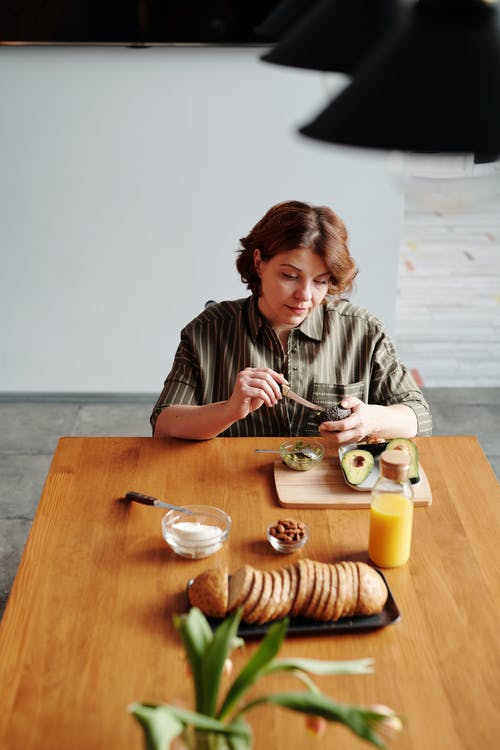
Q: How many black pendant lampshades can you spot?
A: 3